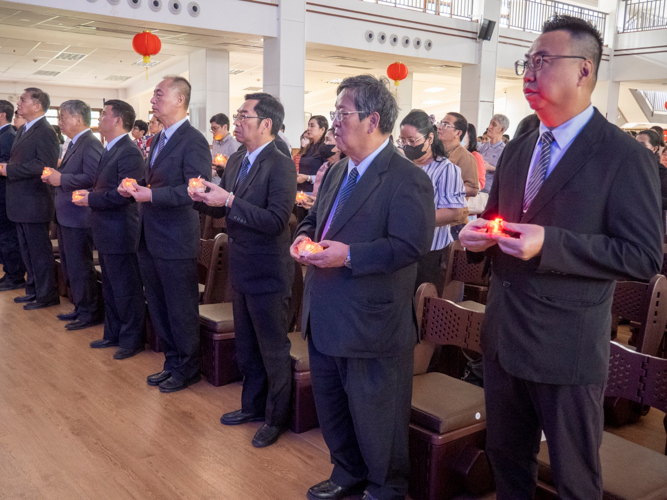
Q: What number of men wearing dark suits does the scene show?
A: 8